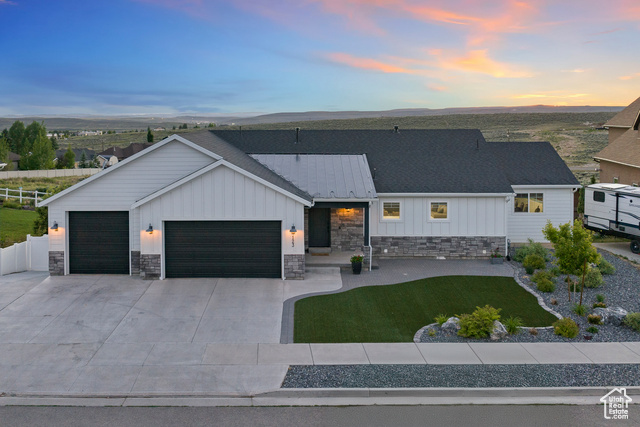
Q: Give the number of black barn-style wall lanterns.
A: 3